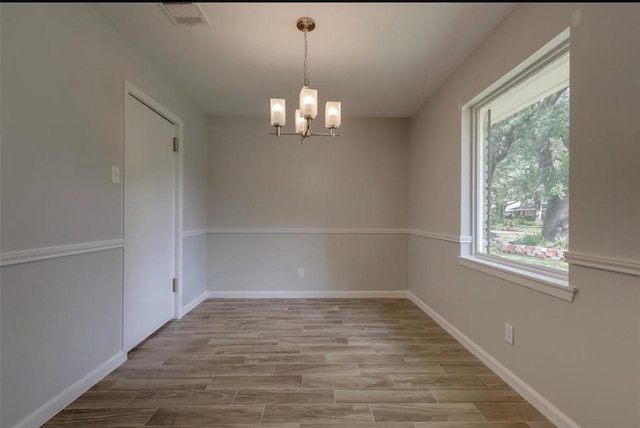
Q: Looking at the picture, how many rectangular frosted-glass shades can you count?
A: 4